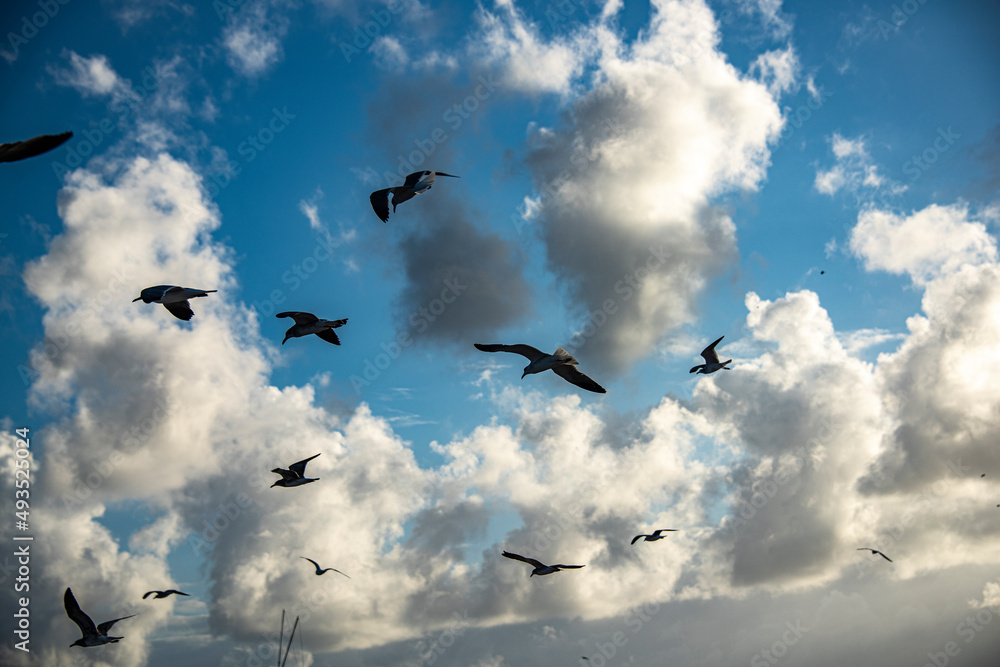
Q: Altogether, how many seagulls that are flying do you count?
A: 13